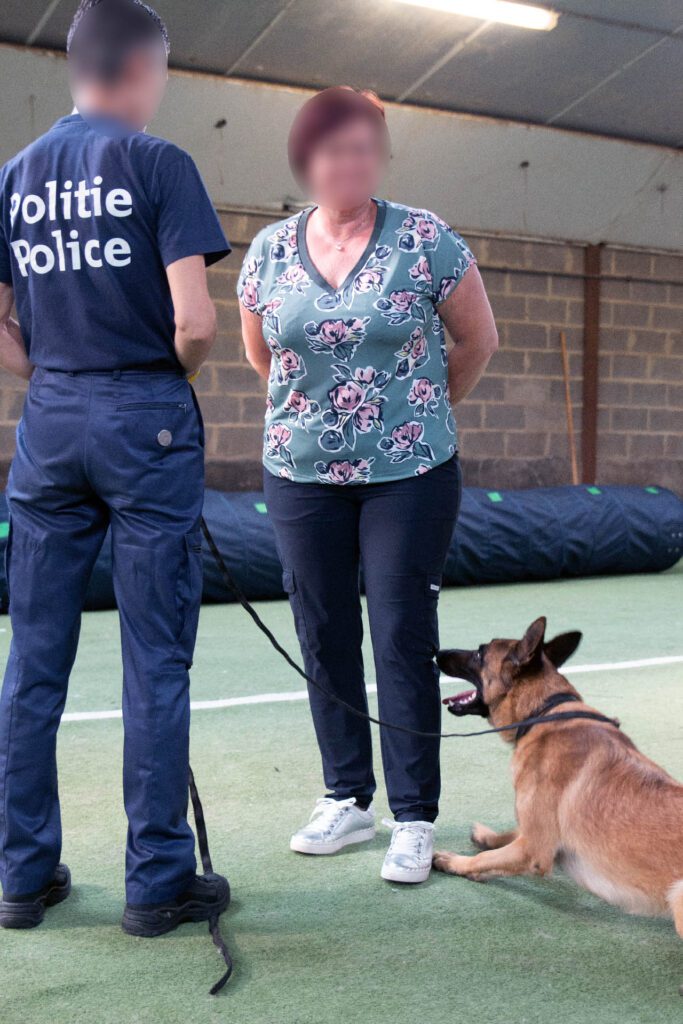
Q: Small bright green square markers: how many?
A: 5